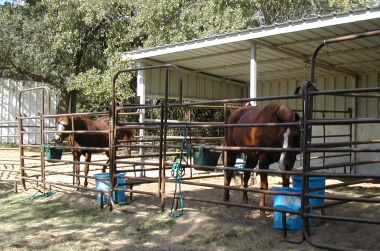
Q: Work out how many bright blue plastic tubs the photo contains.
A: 3